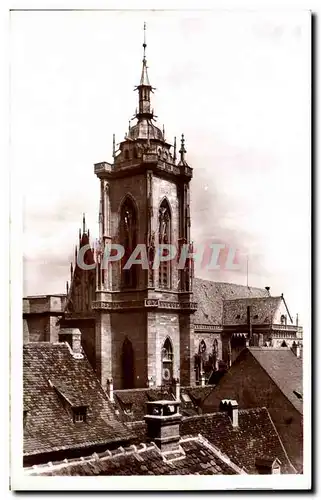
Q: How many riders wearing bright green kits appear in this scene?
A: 0